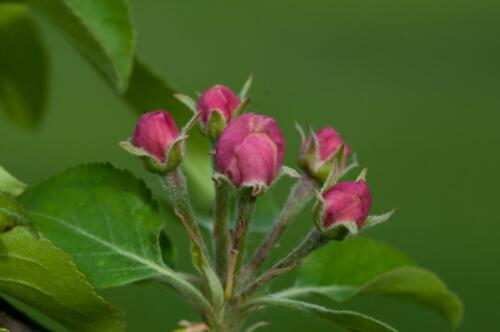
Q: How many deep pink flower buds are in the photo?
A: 5